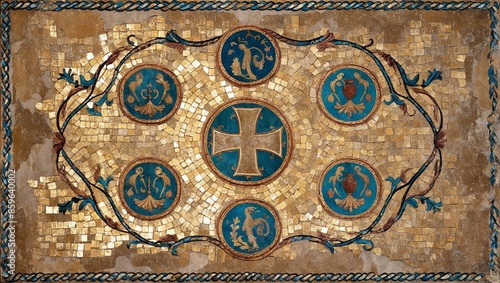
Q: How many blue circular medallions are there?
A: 7